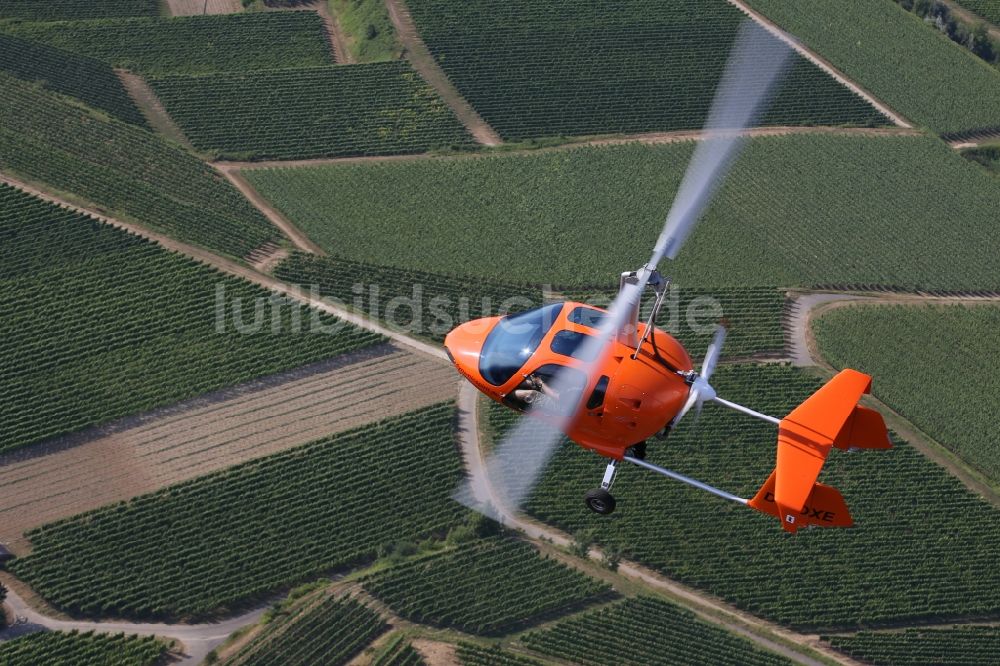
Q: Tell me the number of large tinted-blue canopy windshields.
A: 1